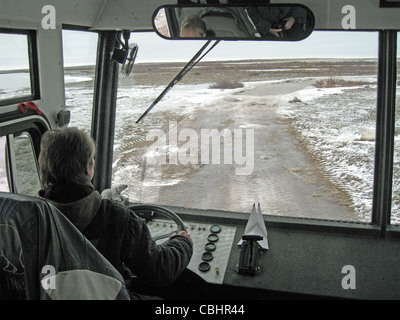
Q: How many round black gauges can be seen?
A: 5